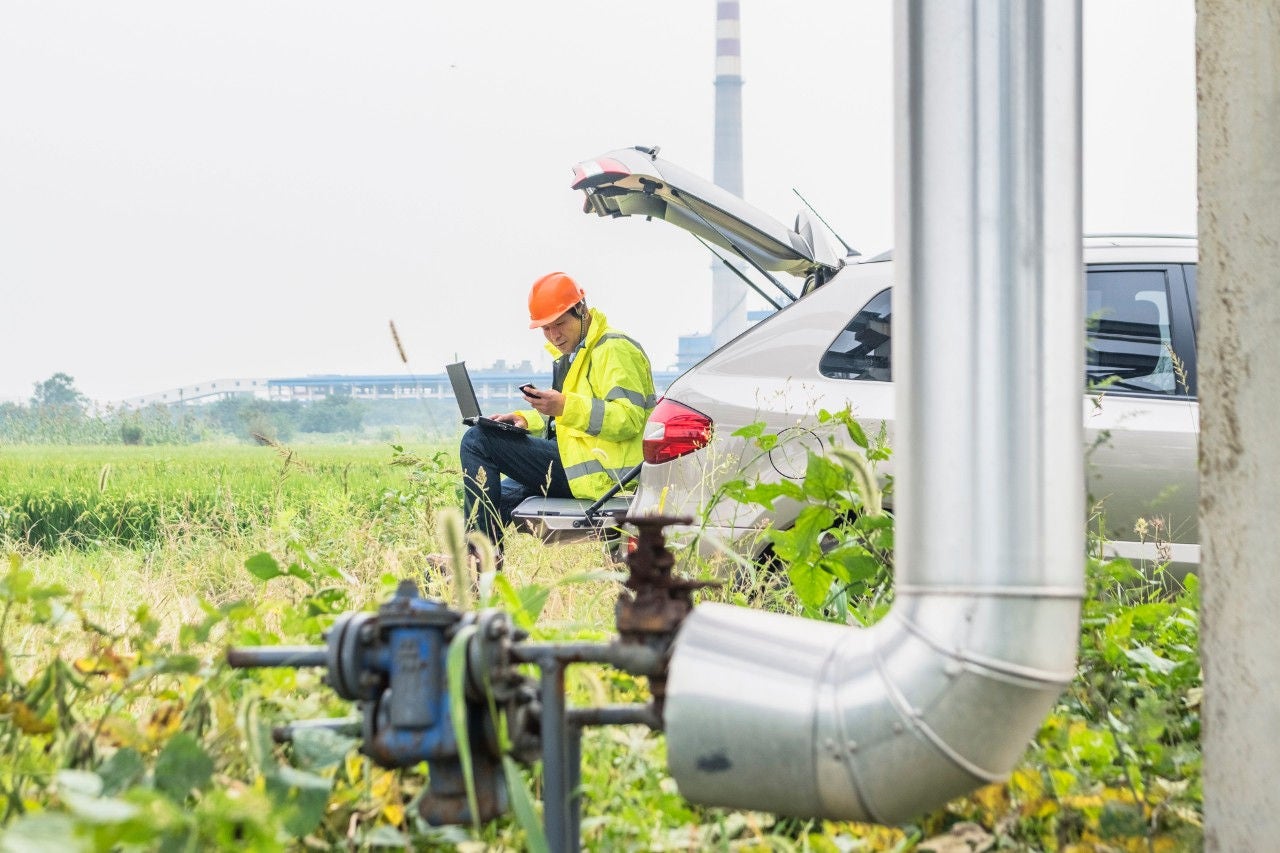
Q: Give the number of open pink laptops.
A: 0